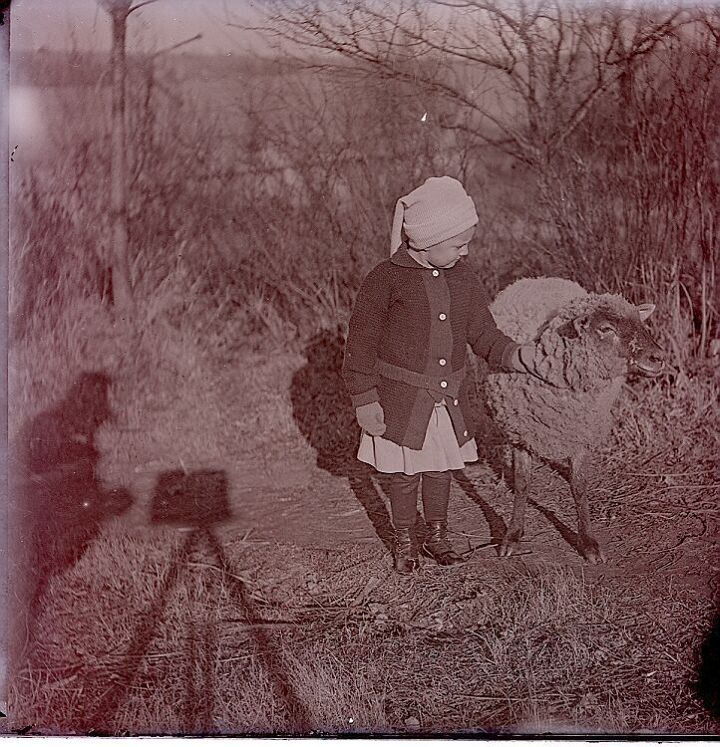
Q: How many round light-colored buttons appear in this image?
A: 6